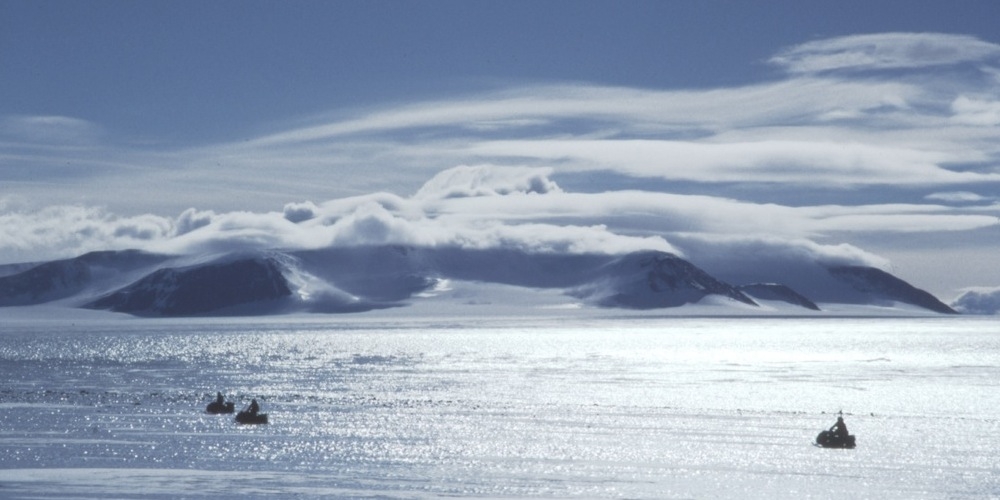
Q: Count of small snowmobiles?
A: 3